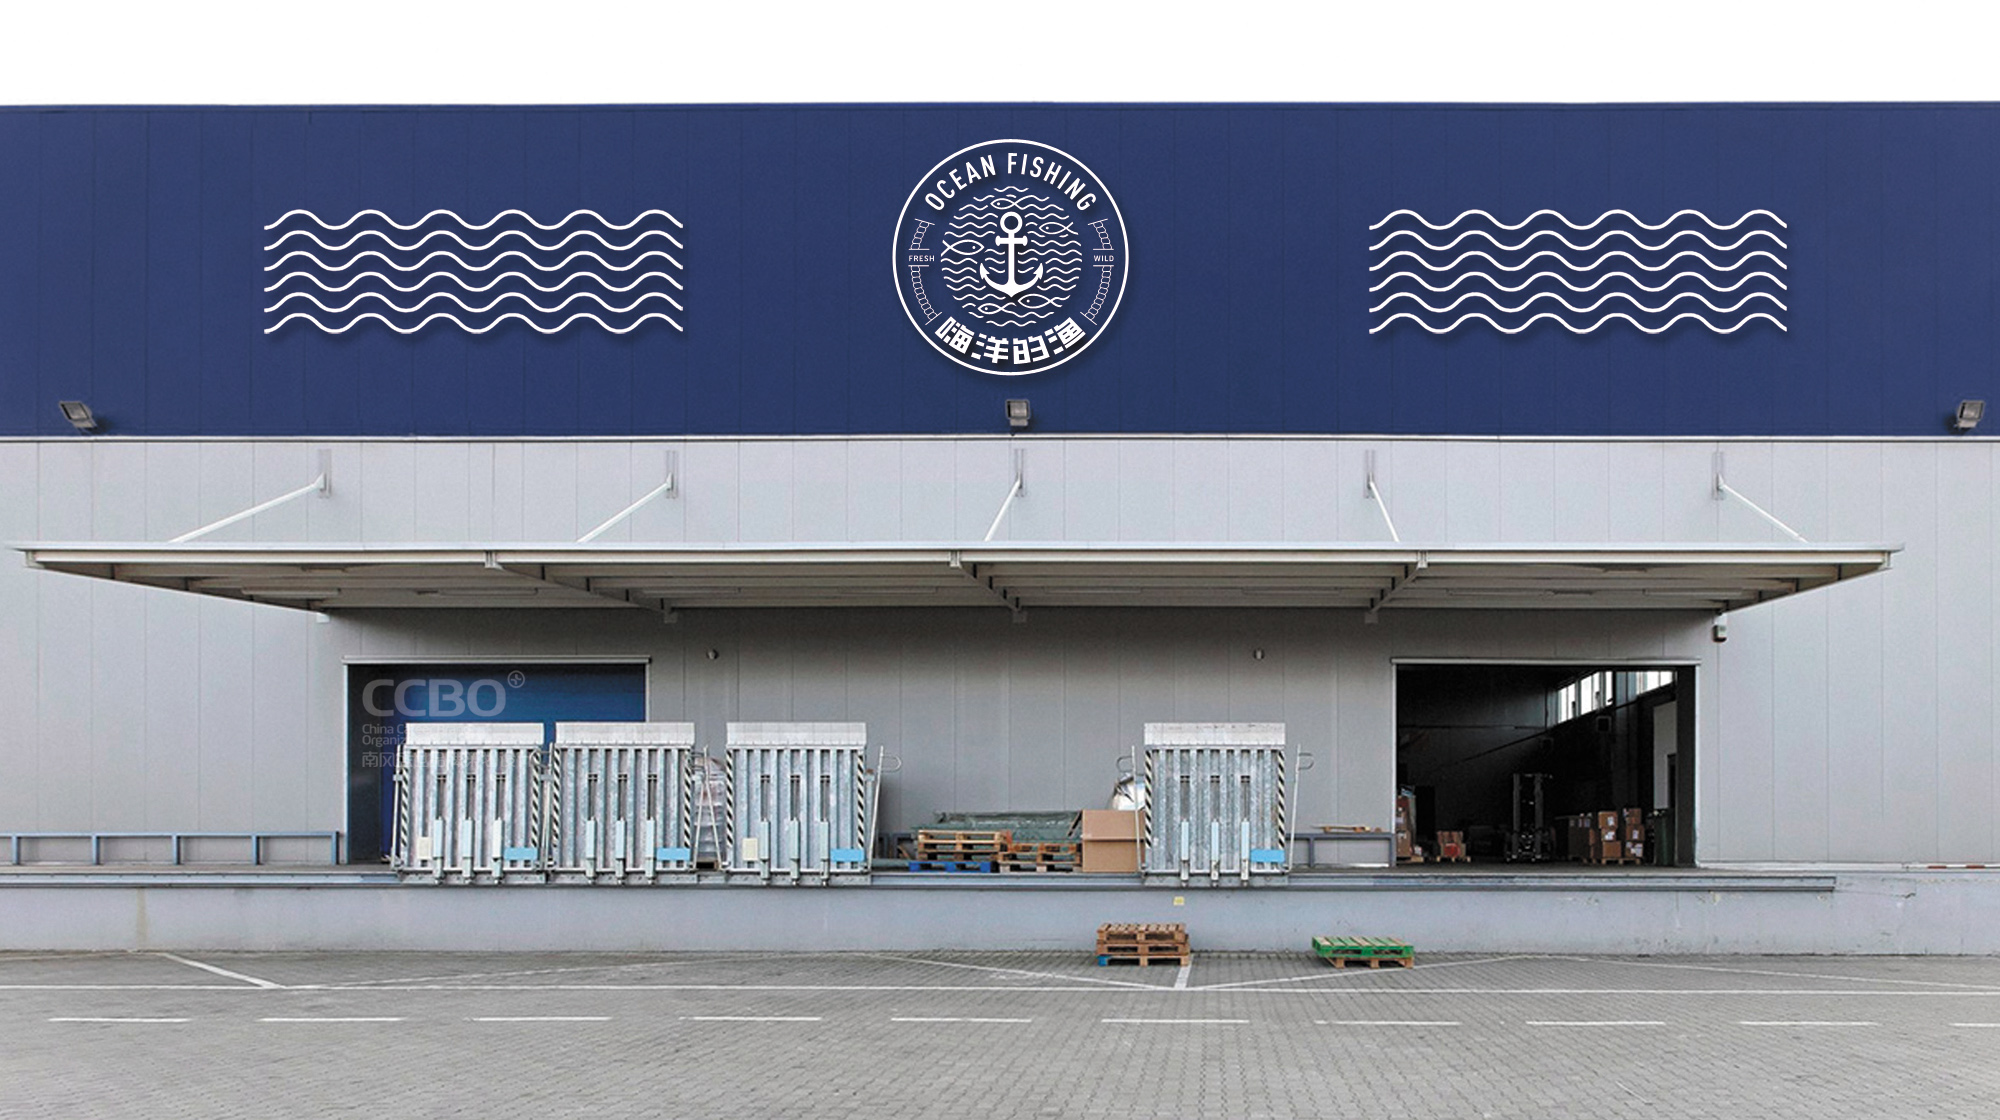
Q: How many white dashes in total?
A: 10